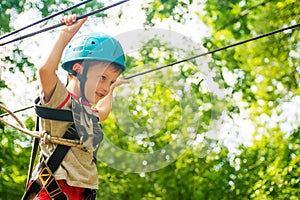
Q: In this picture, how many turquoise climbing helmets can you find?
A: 1